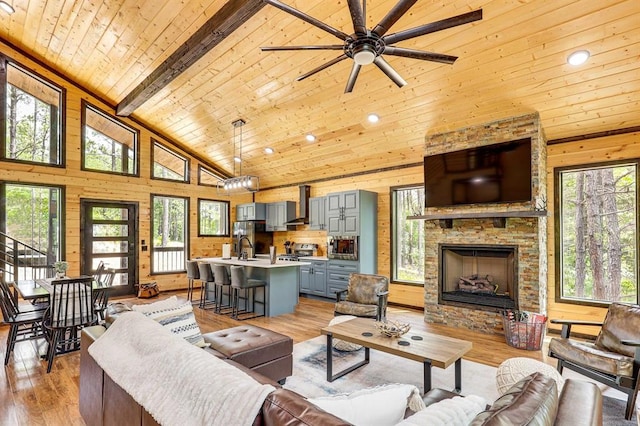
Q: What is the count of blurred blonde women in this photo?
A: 0